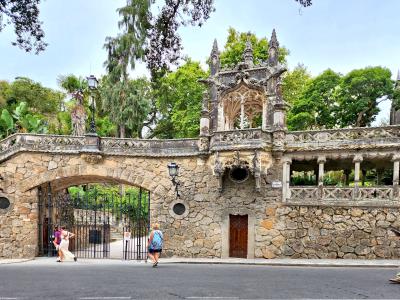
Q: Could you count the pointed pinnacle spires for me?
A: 3